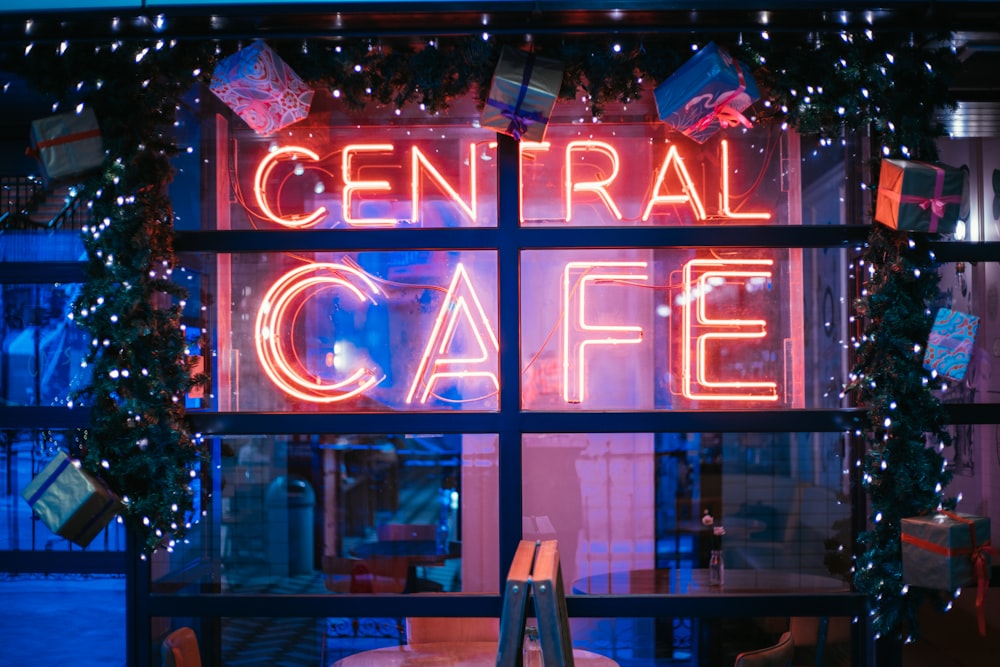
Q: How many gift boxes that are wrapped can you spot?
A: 8